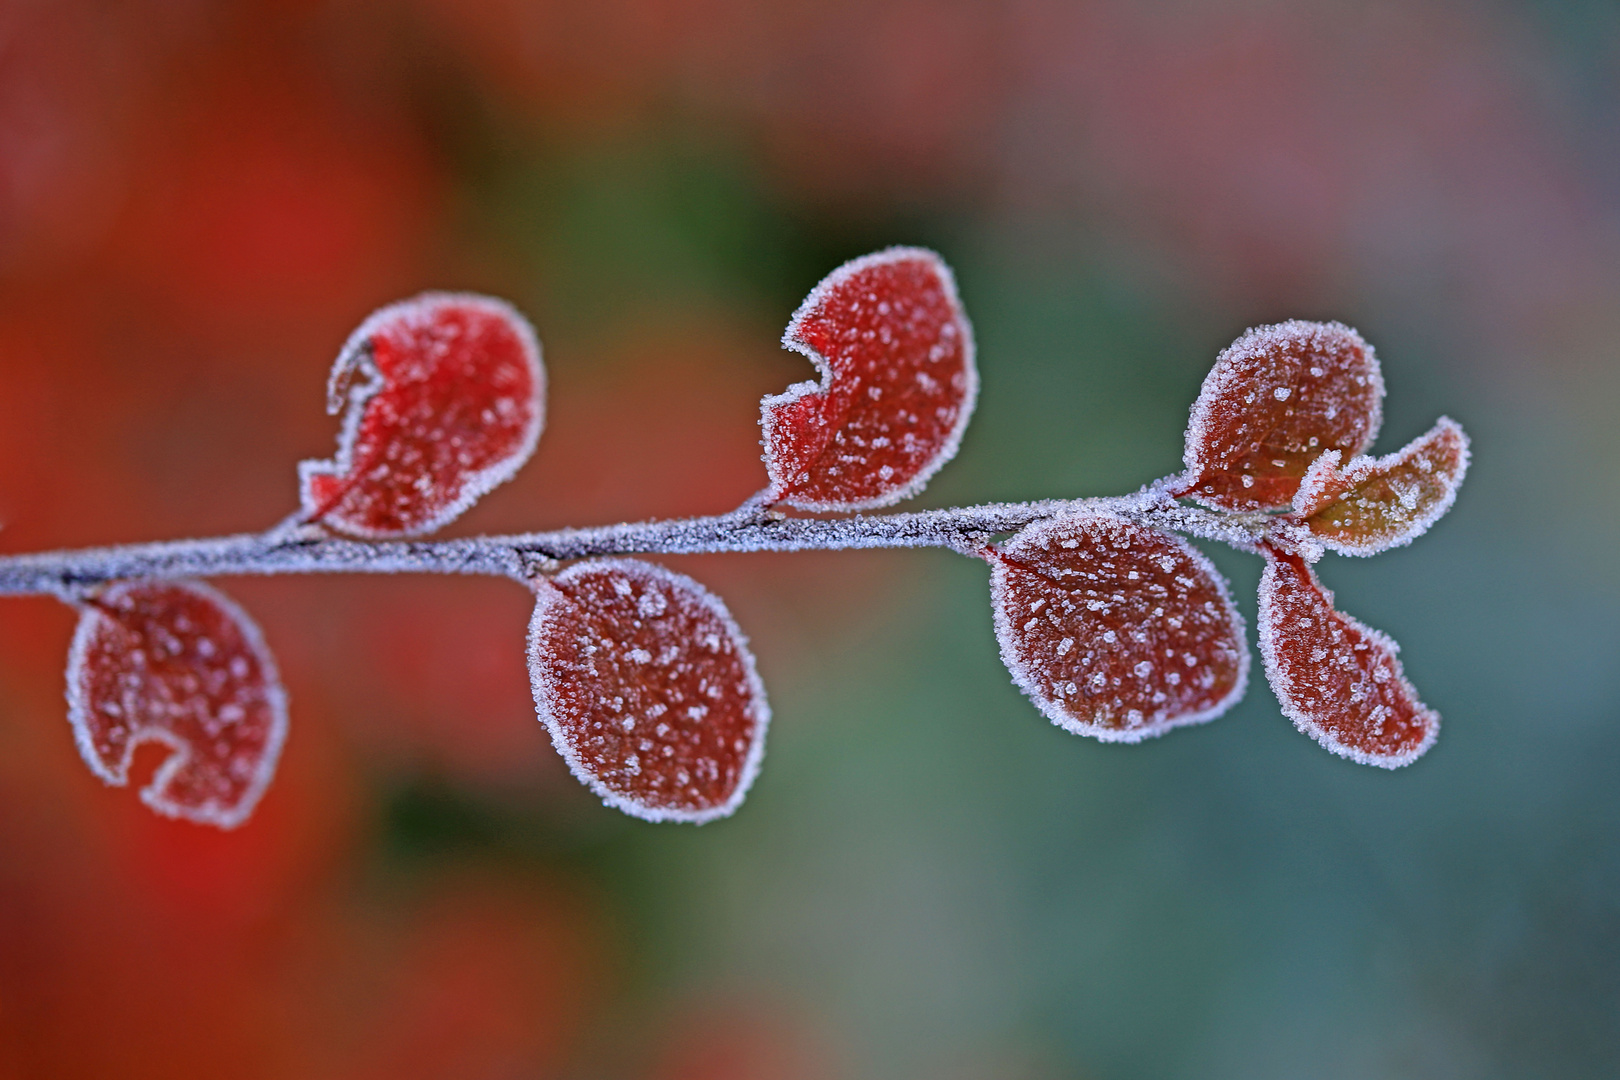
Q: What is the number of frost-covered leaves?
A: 8